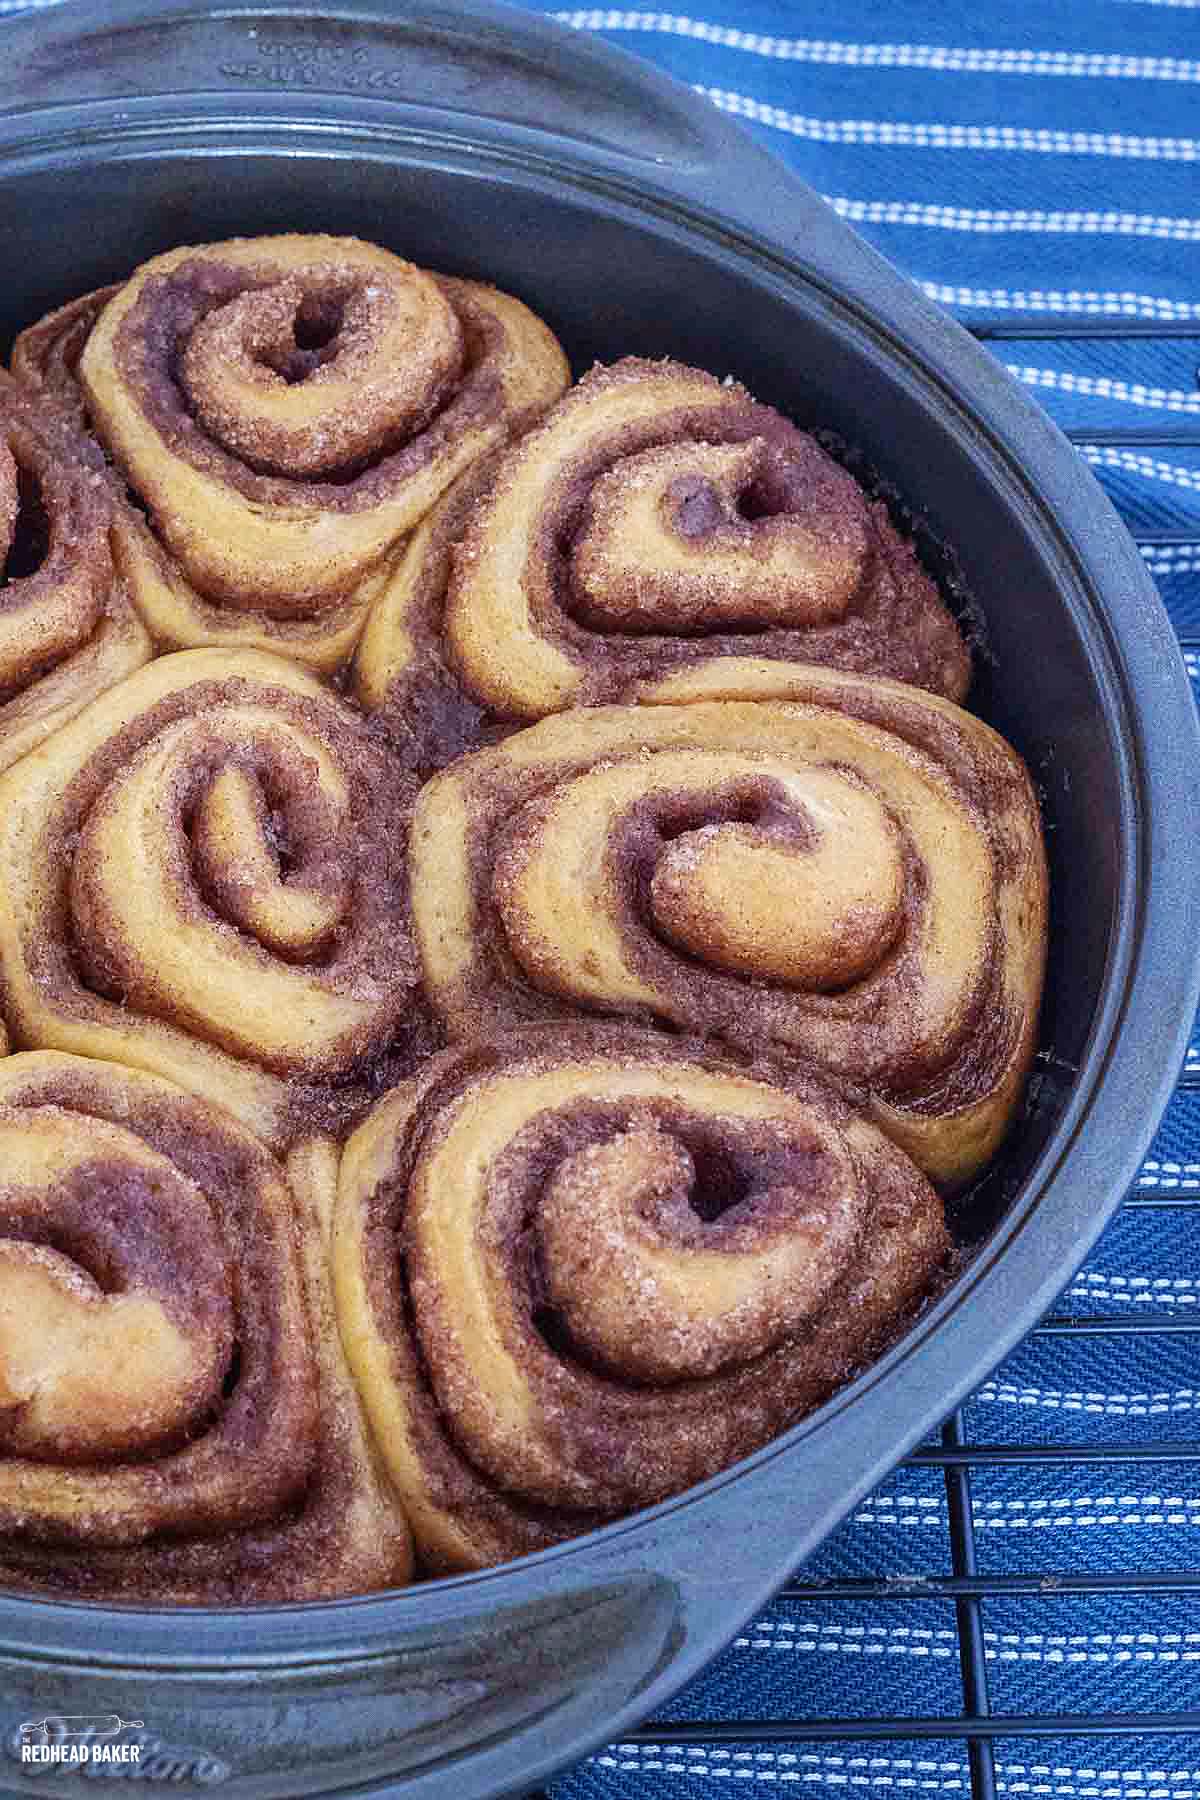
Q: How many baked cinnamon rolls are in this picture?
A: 7